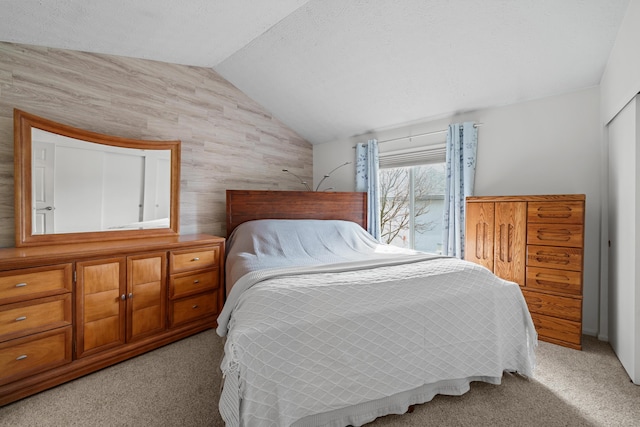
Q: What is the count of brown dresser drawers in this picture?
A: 12